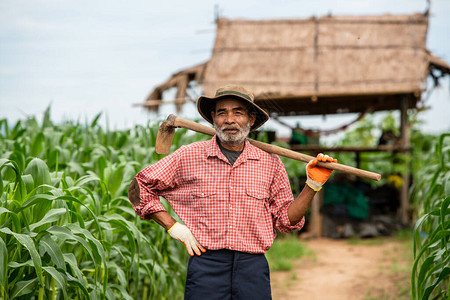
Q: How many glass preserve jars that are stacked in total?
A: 0